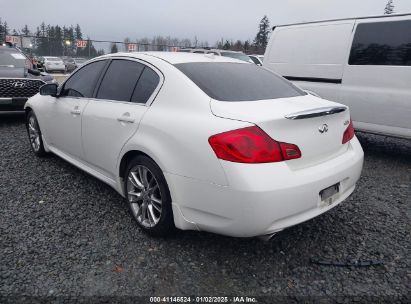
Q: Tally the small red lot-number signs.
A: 4